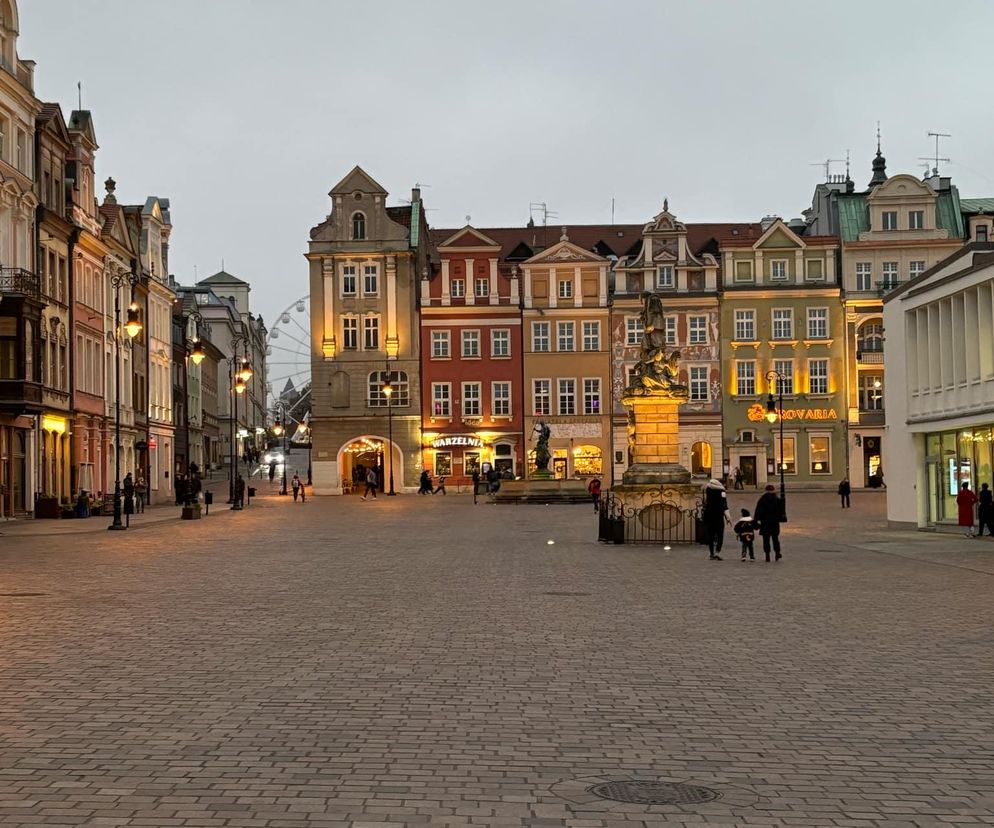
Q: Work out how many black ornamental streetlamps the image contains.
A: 8